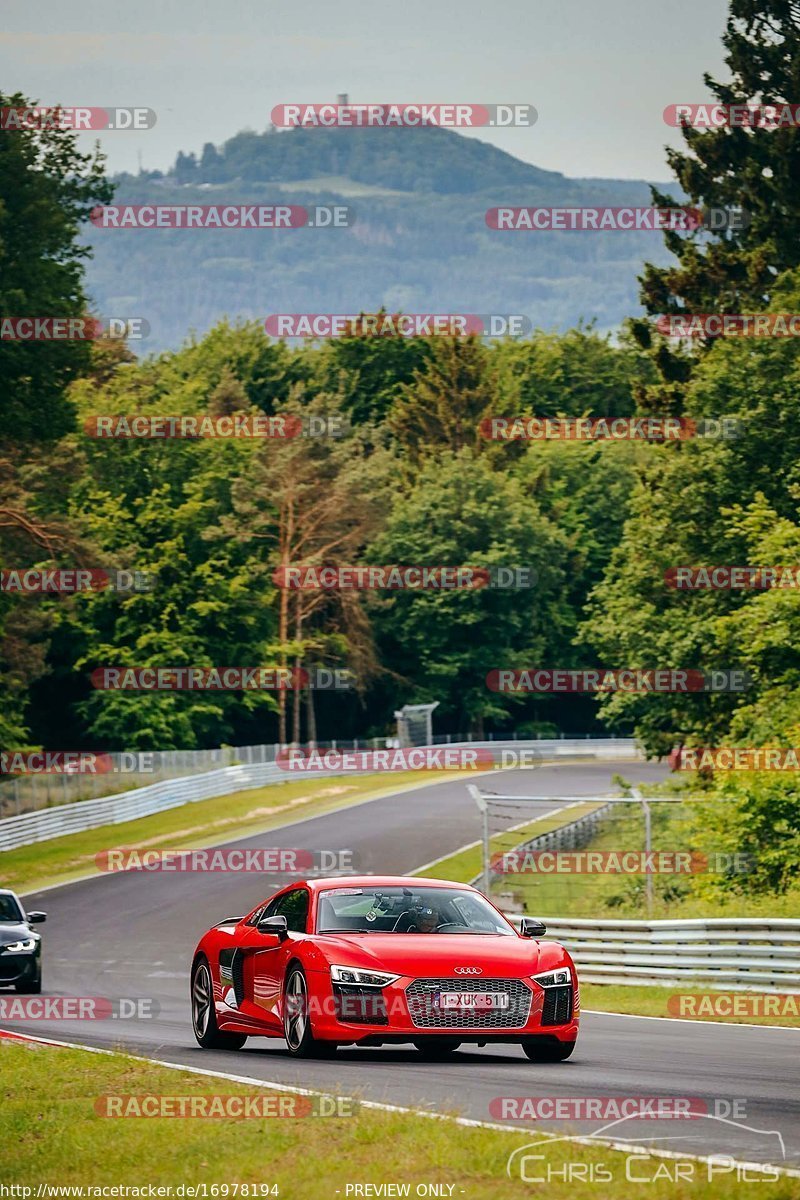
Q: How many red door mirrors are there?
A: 0